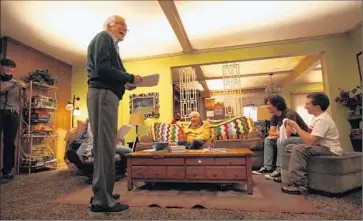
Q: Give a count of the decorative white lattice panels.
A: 2